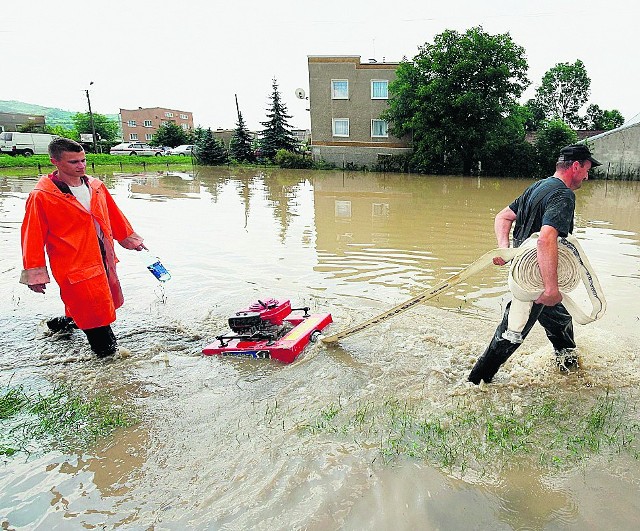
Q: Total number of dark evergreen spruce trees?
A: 3